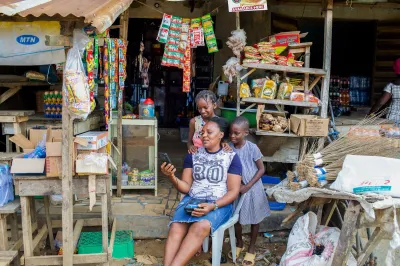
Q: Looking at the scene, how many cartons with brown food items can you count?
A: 1